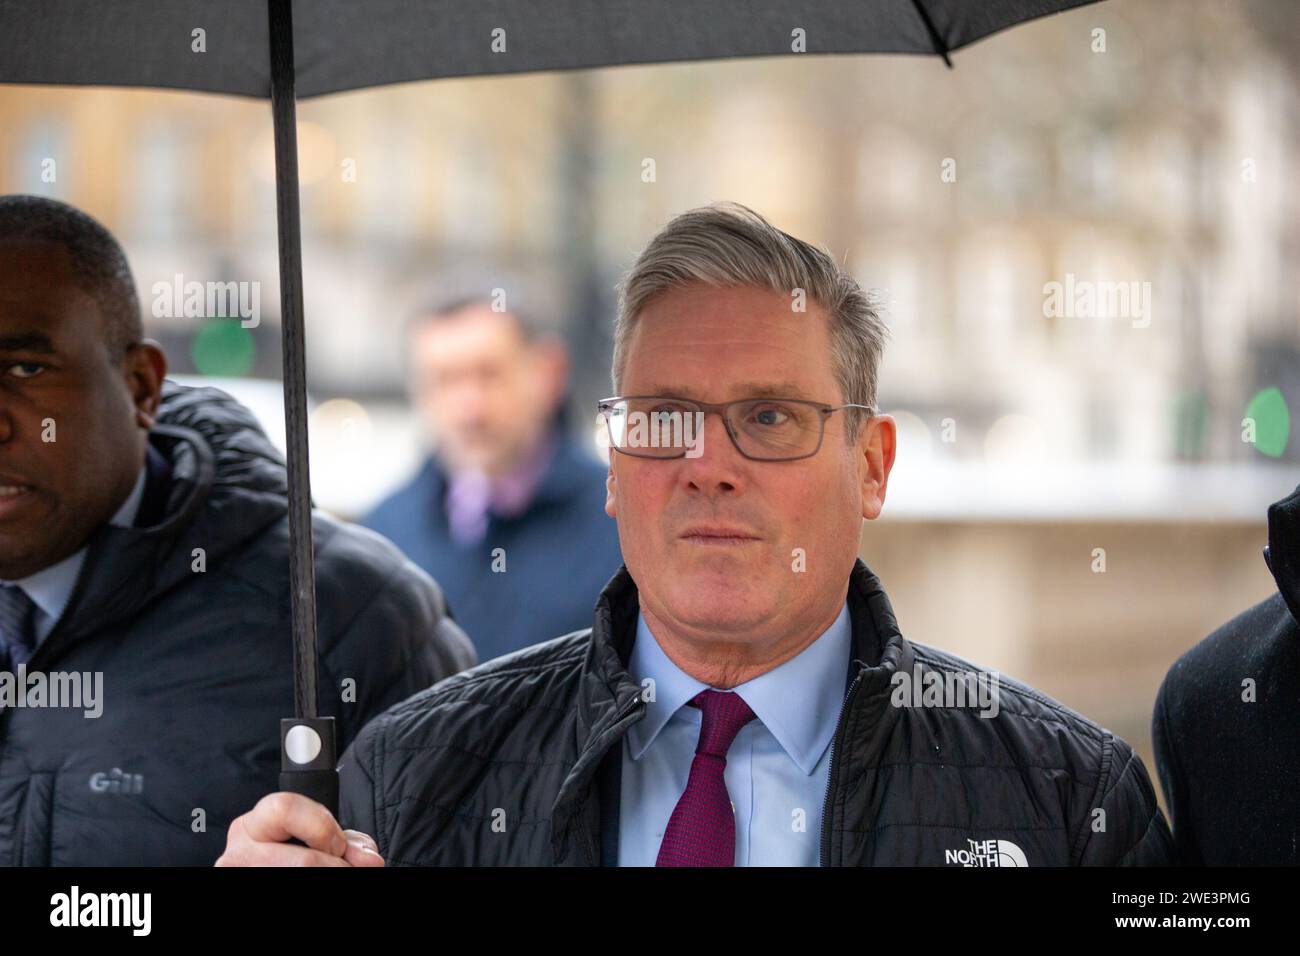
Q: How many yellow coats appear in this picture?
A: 0